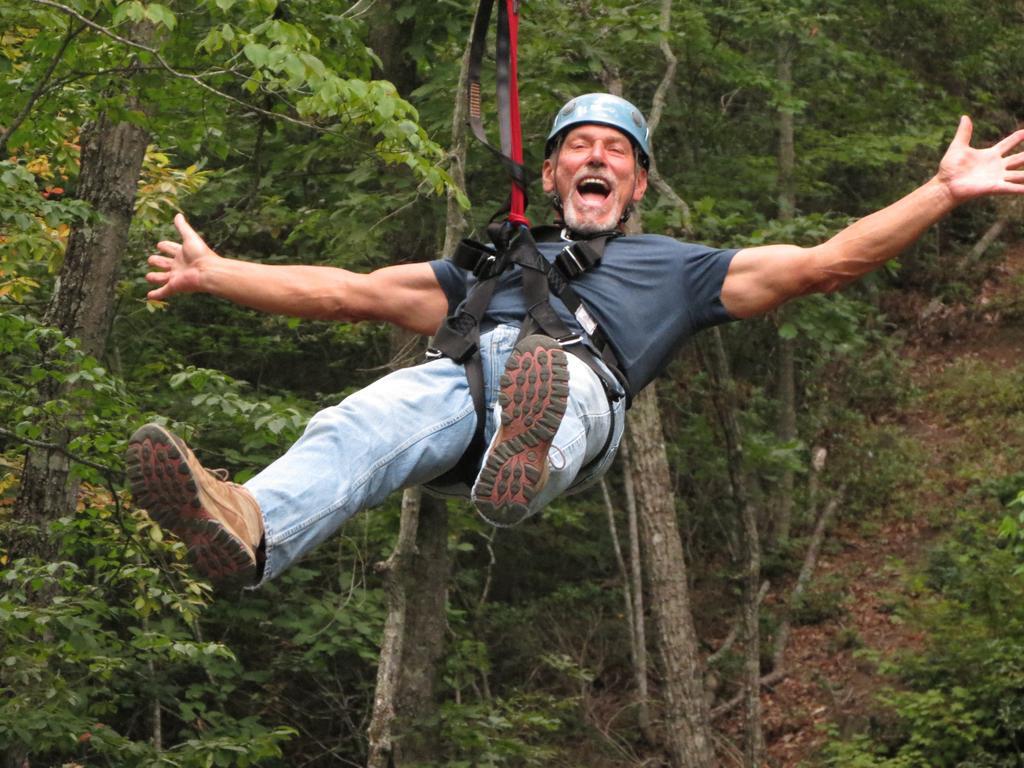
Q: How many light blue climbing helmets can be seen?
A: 1